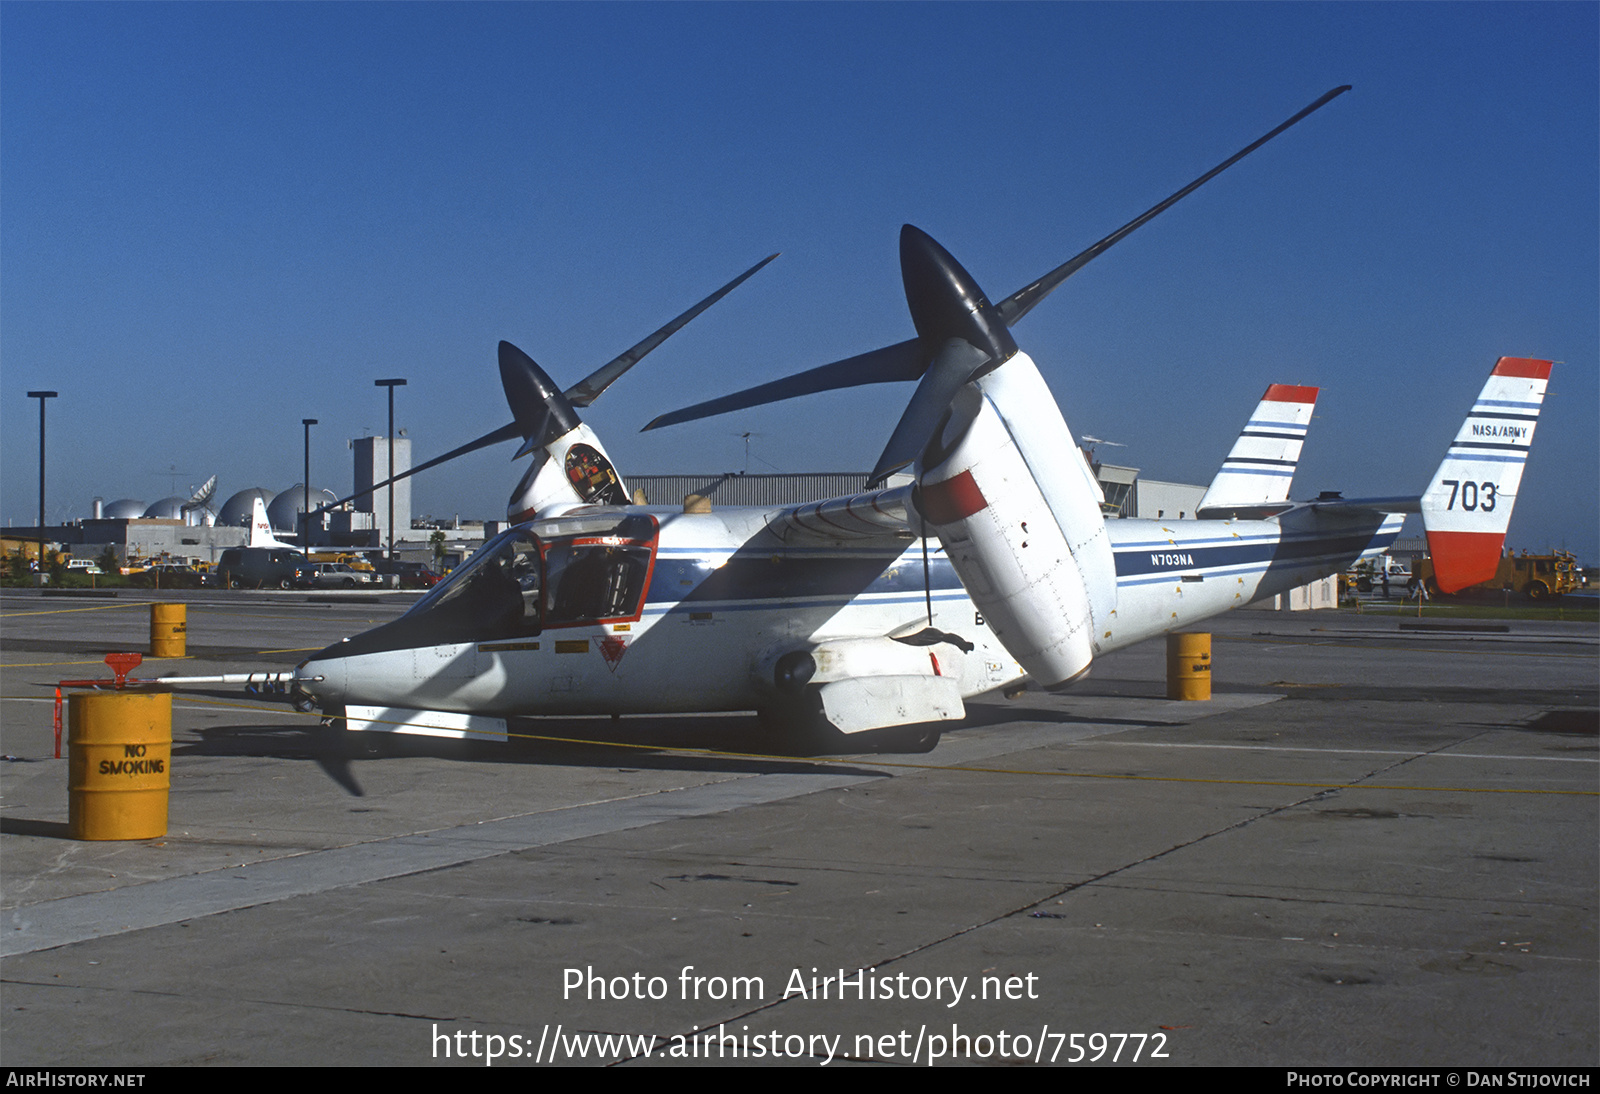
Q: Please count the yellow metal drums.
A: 3